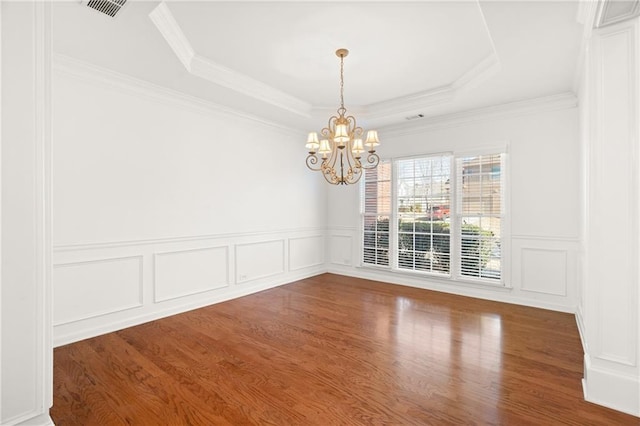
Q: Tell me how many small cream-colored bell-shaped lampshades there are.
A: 5